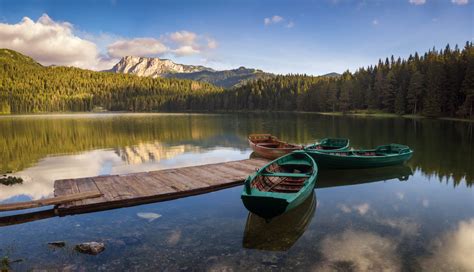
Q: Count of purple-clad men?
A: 0